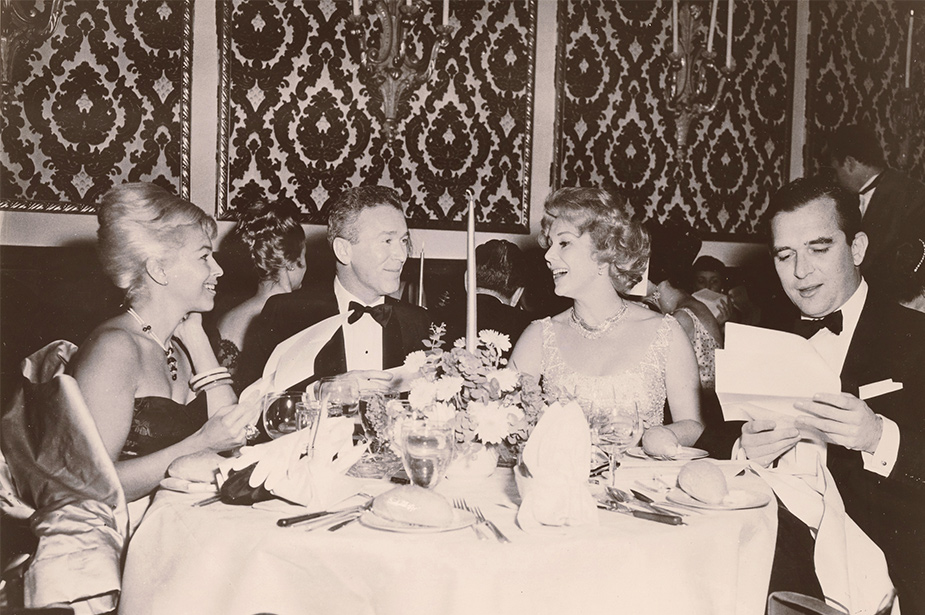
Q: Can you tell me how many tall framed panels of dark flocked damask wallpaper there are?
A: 4